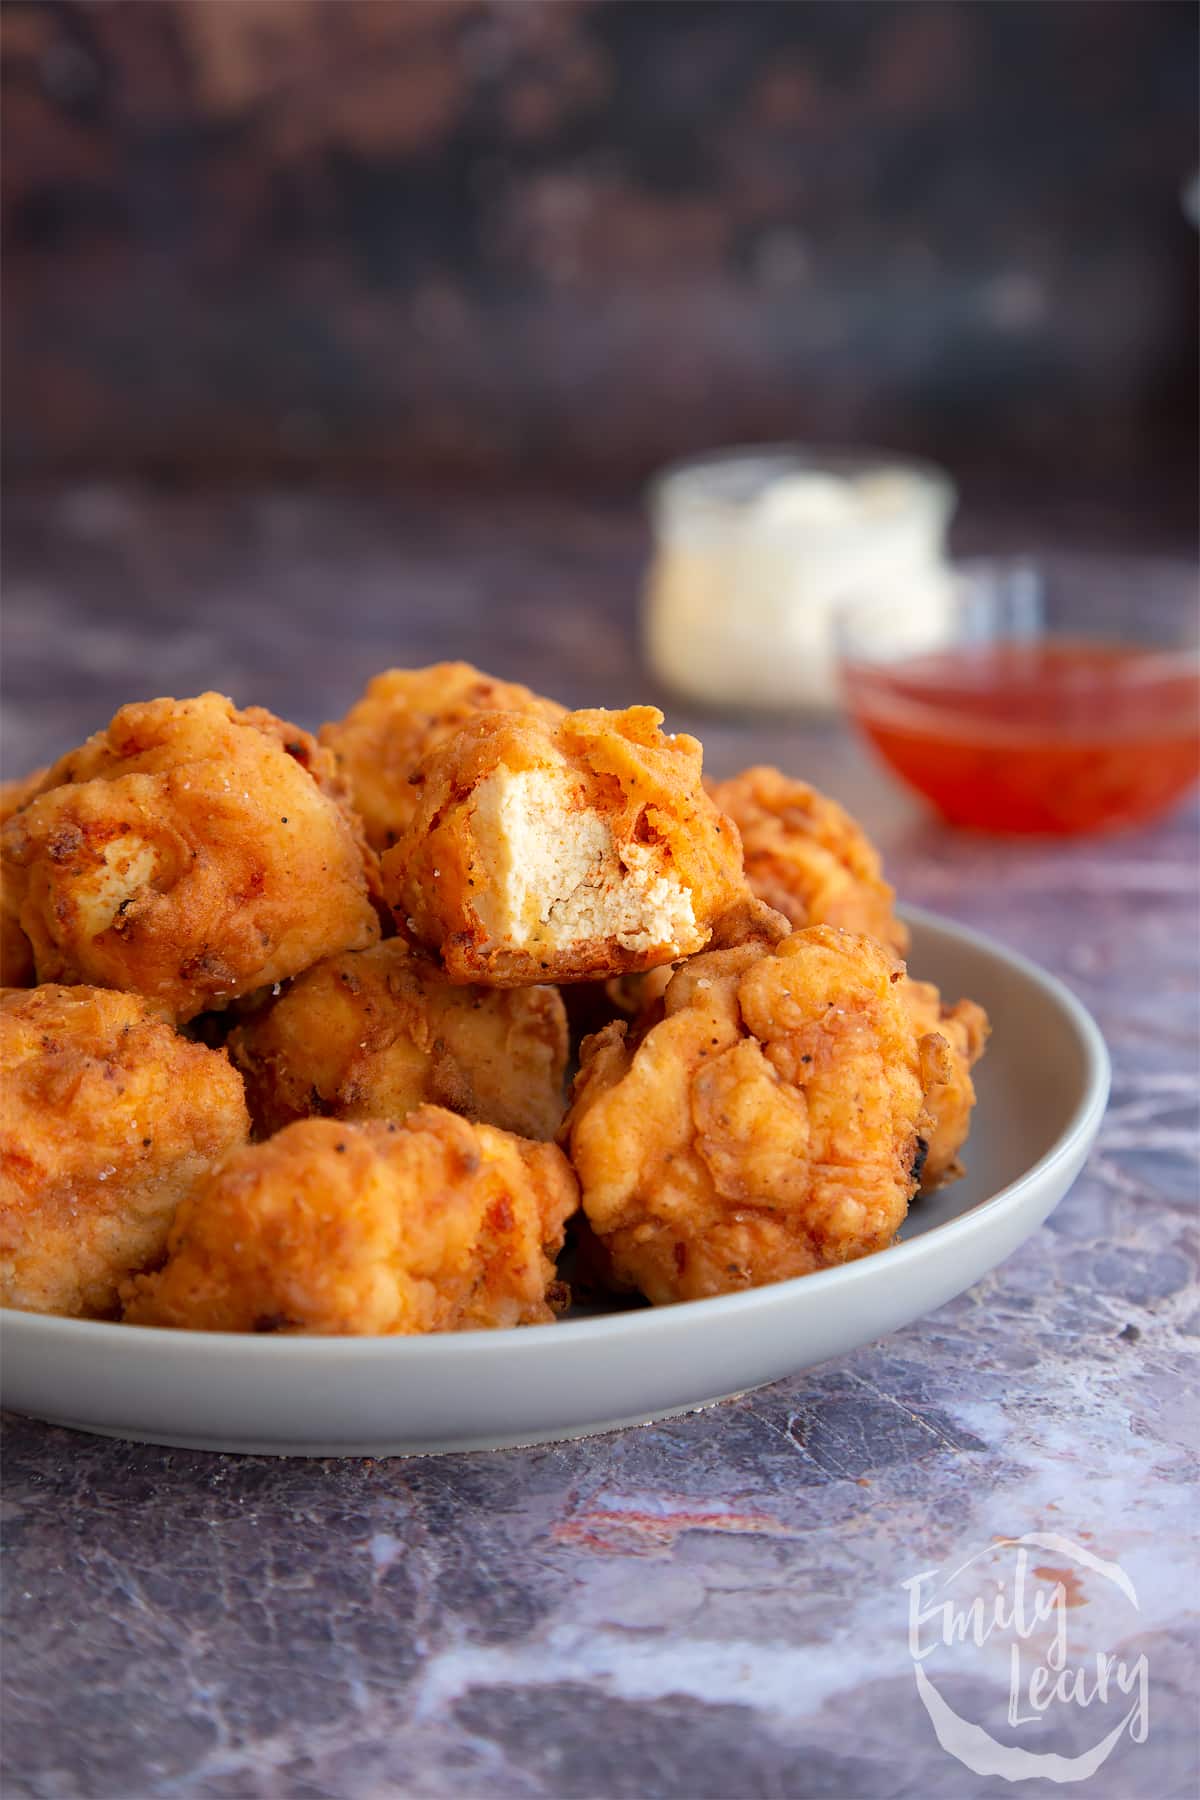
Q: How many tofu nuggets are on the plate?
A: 10